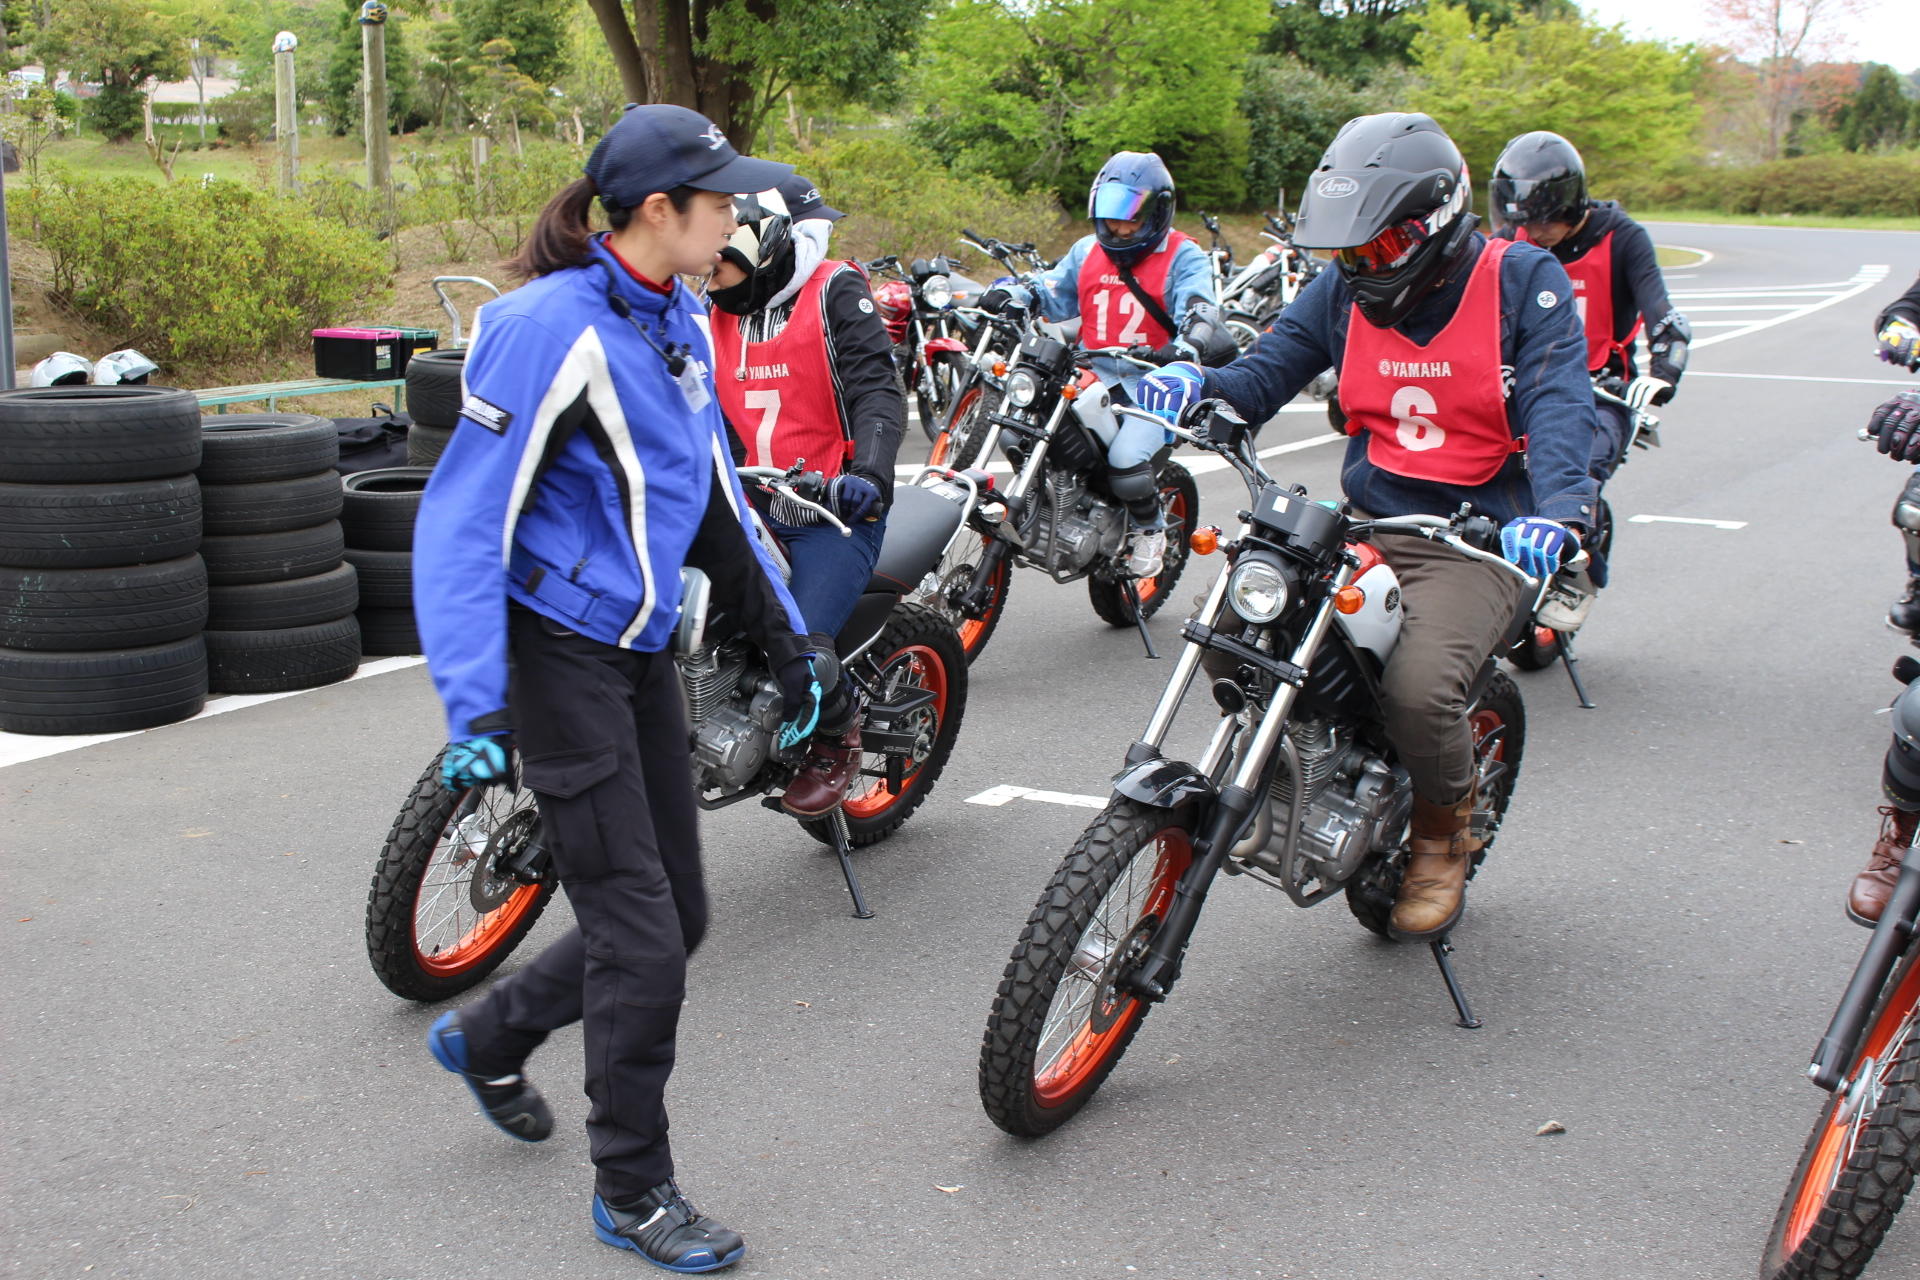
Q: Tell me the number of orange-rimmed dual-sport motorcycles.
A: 6